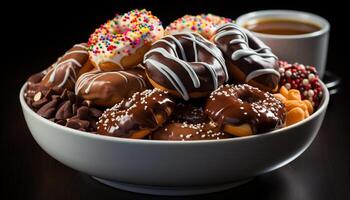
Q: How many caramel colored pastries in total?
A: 2